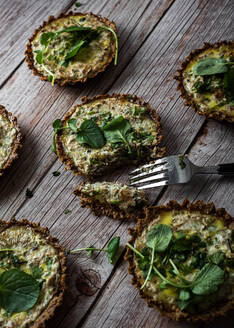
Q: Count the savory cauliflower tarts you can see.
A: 6